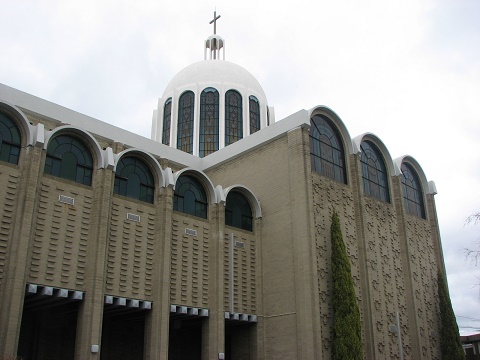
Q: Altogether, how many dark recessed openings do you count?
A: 4